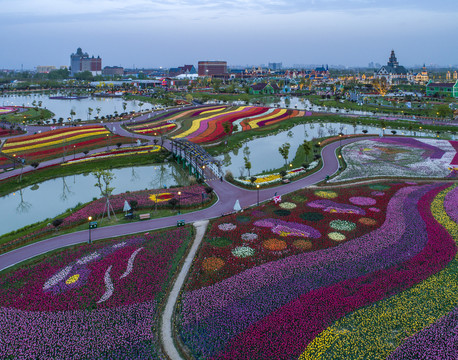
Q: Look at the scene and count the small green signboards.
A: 2